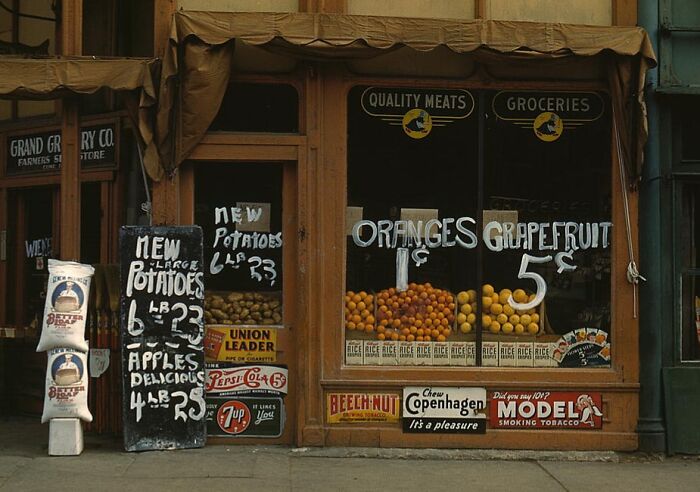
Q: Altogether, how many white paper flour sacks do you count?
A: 2